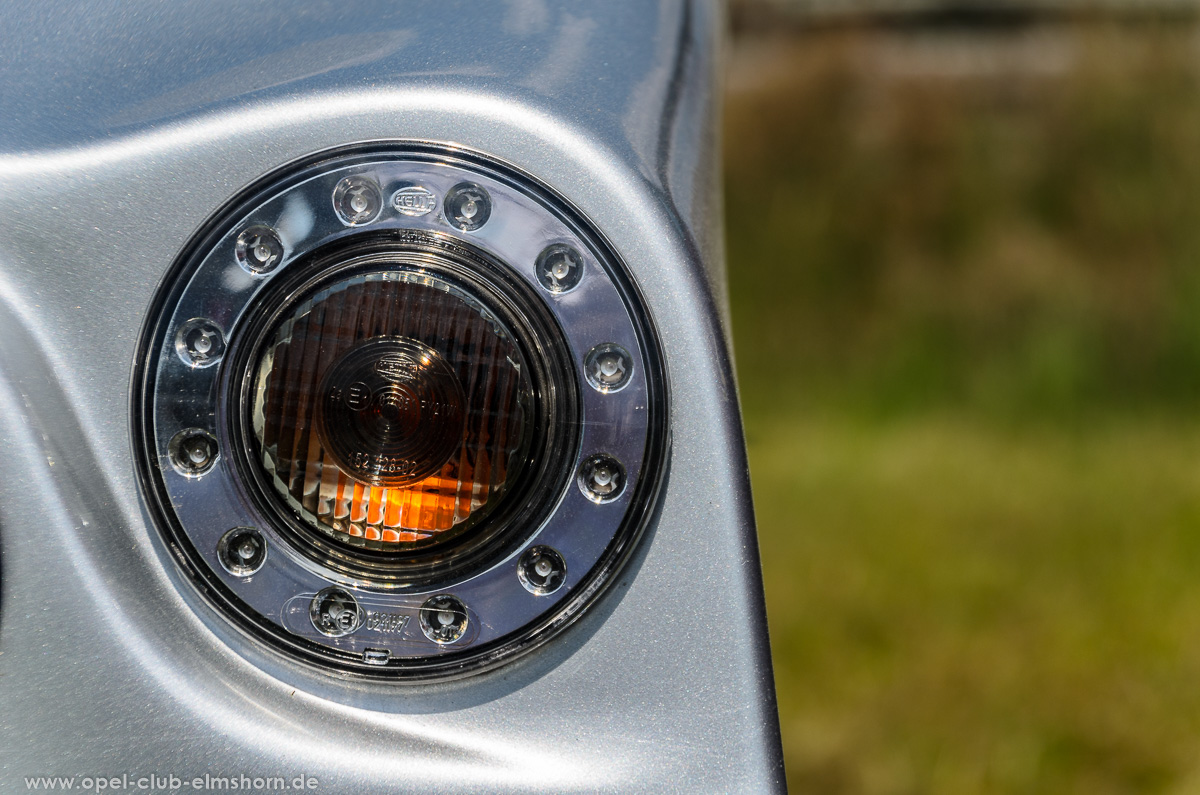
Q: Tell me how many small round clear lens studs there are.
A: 12